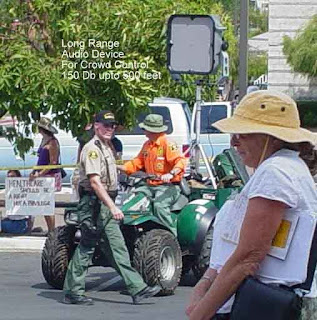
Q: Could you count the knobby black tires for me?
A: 3